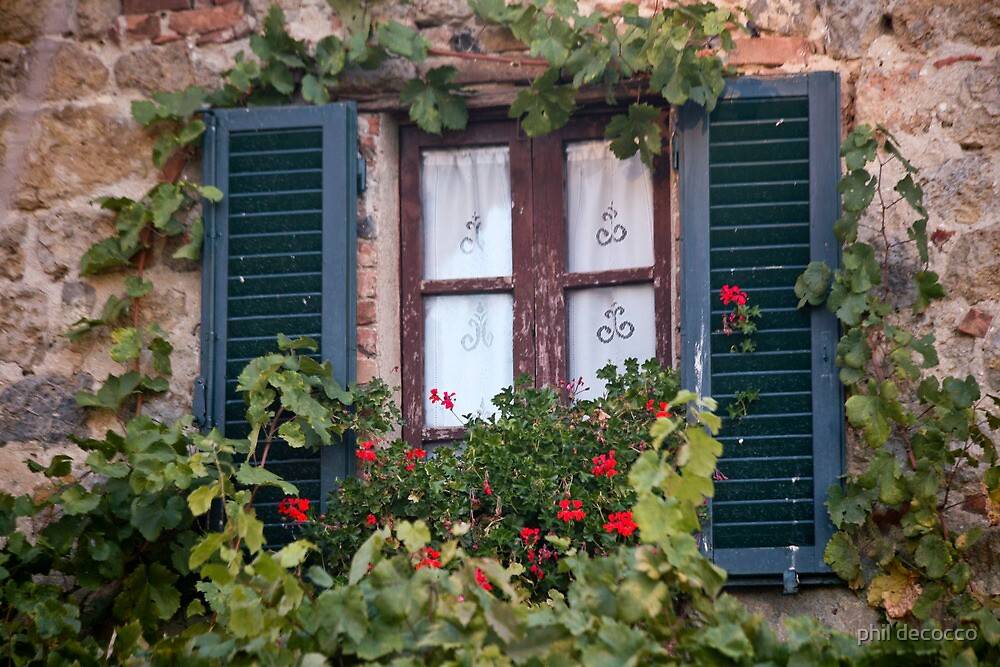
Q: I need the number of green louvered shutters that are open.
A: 2